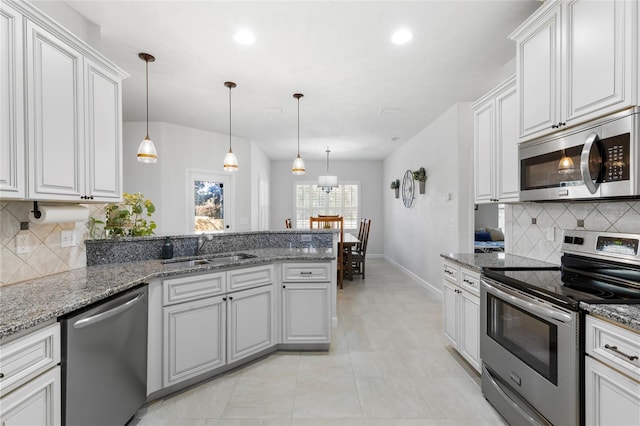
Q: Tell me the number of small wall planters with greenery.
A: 2